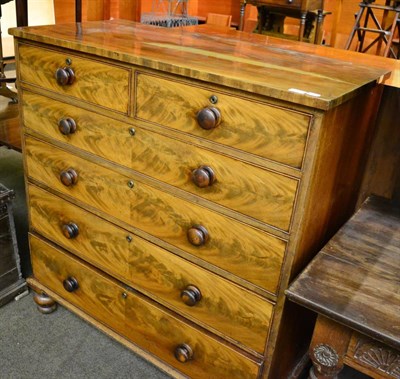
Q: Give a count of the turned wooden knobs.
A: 10